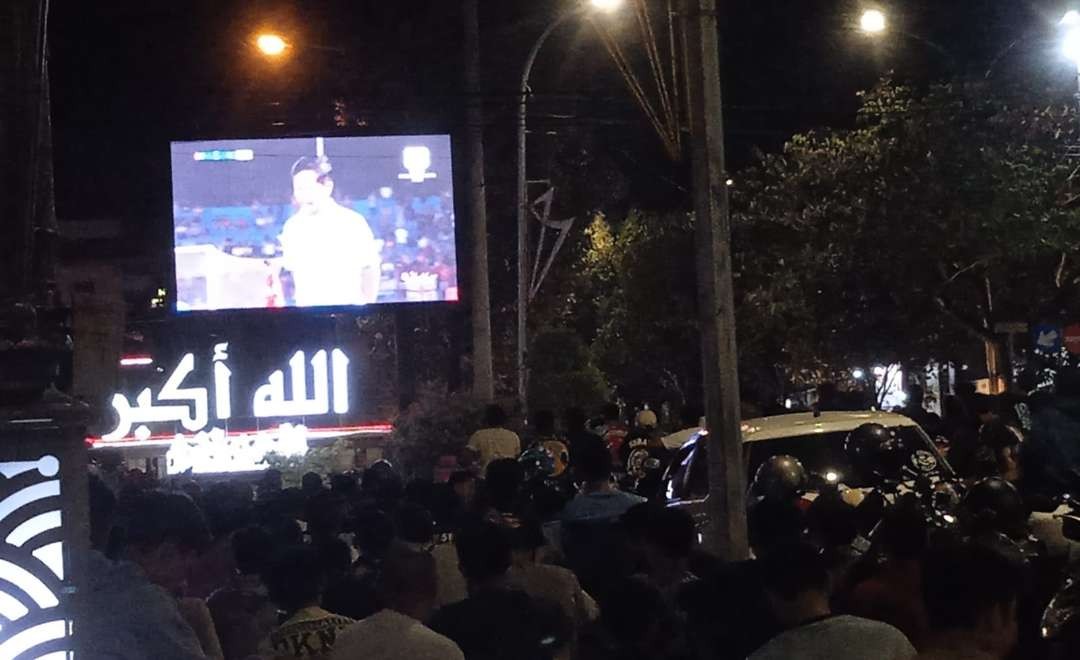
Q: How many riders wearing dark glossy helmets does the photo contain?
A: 3